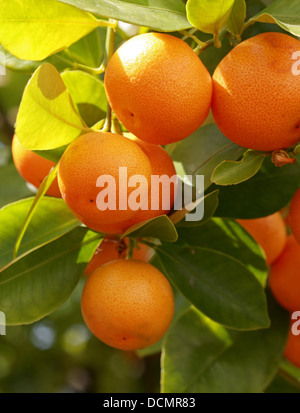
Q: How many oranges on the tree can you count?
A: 11